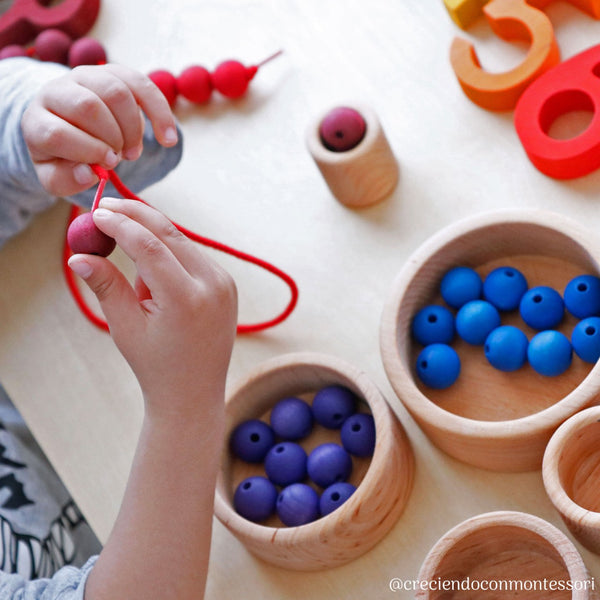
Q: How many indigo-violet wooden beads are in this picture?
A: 9